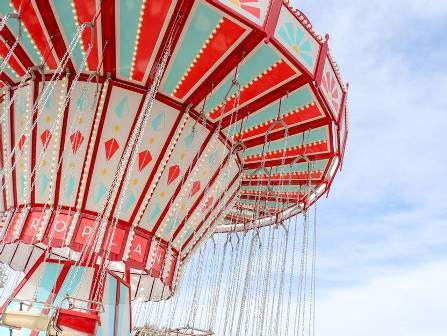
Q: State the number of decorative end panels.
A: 3